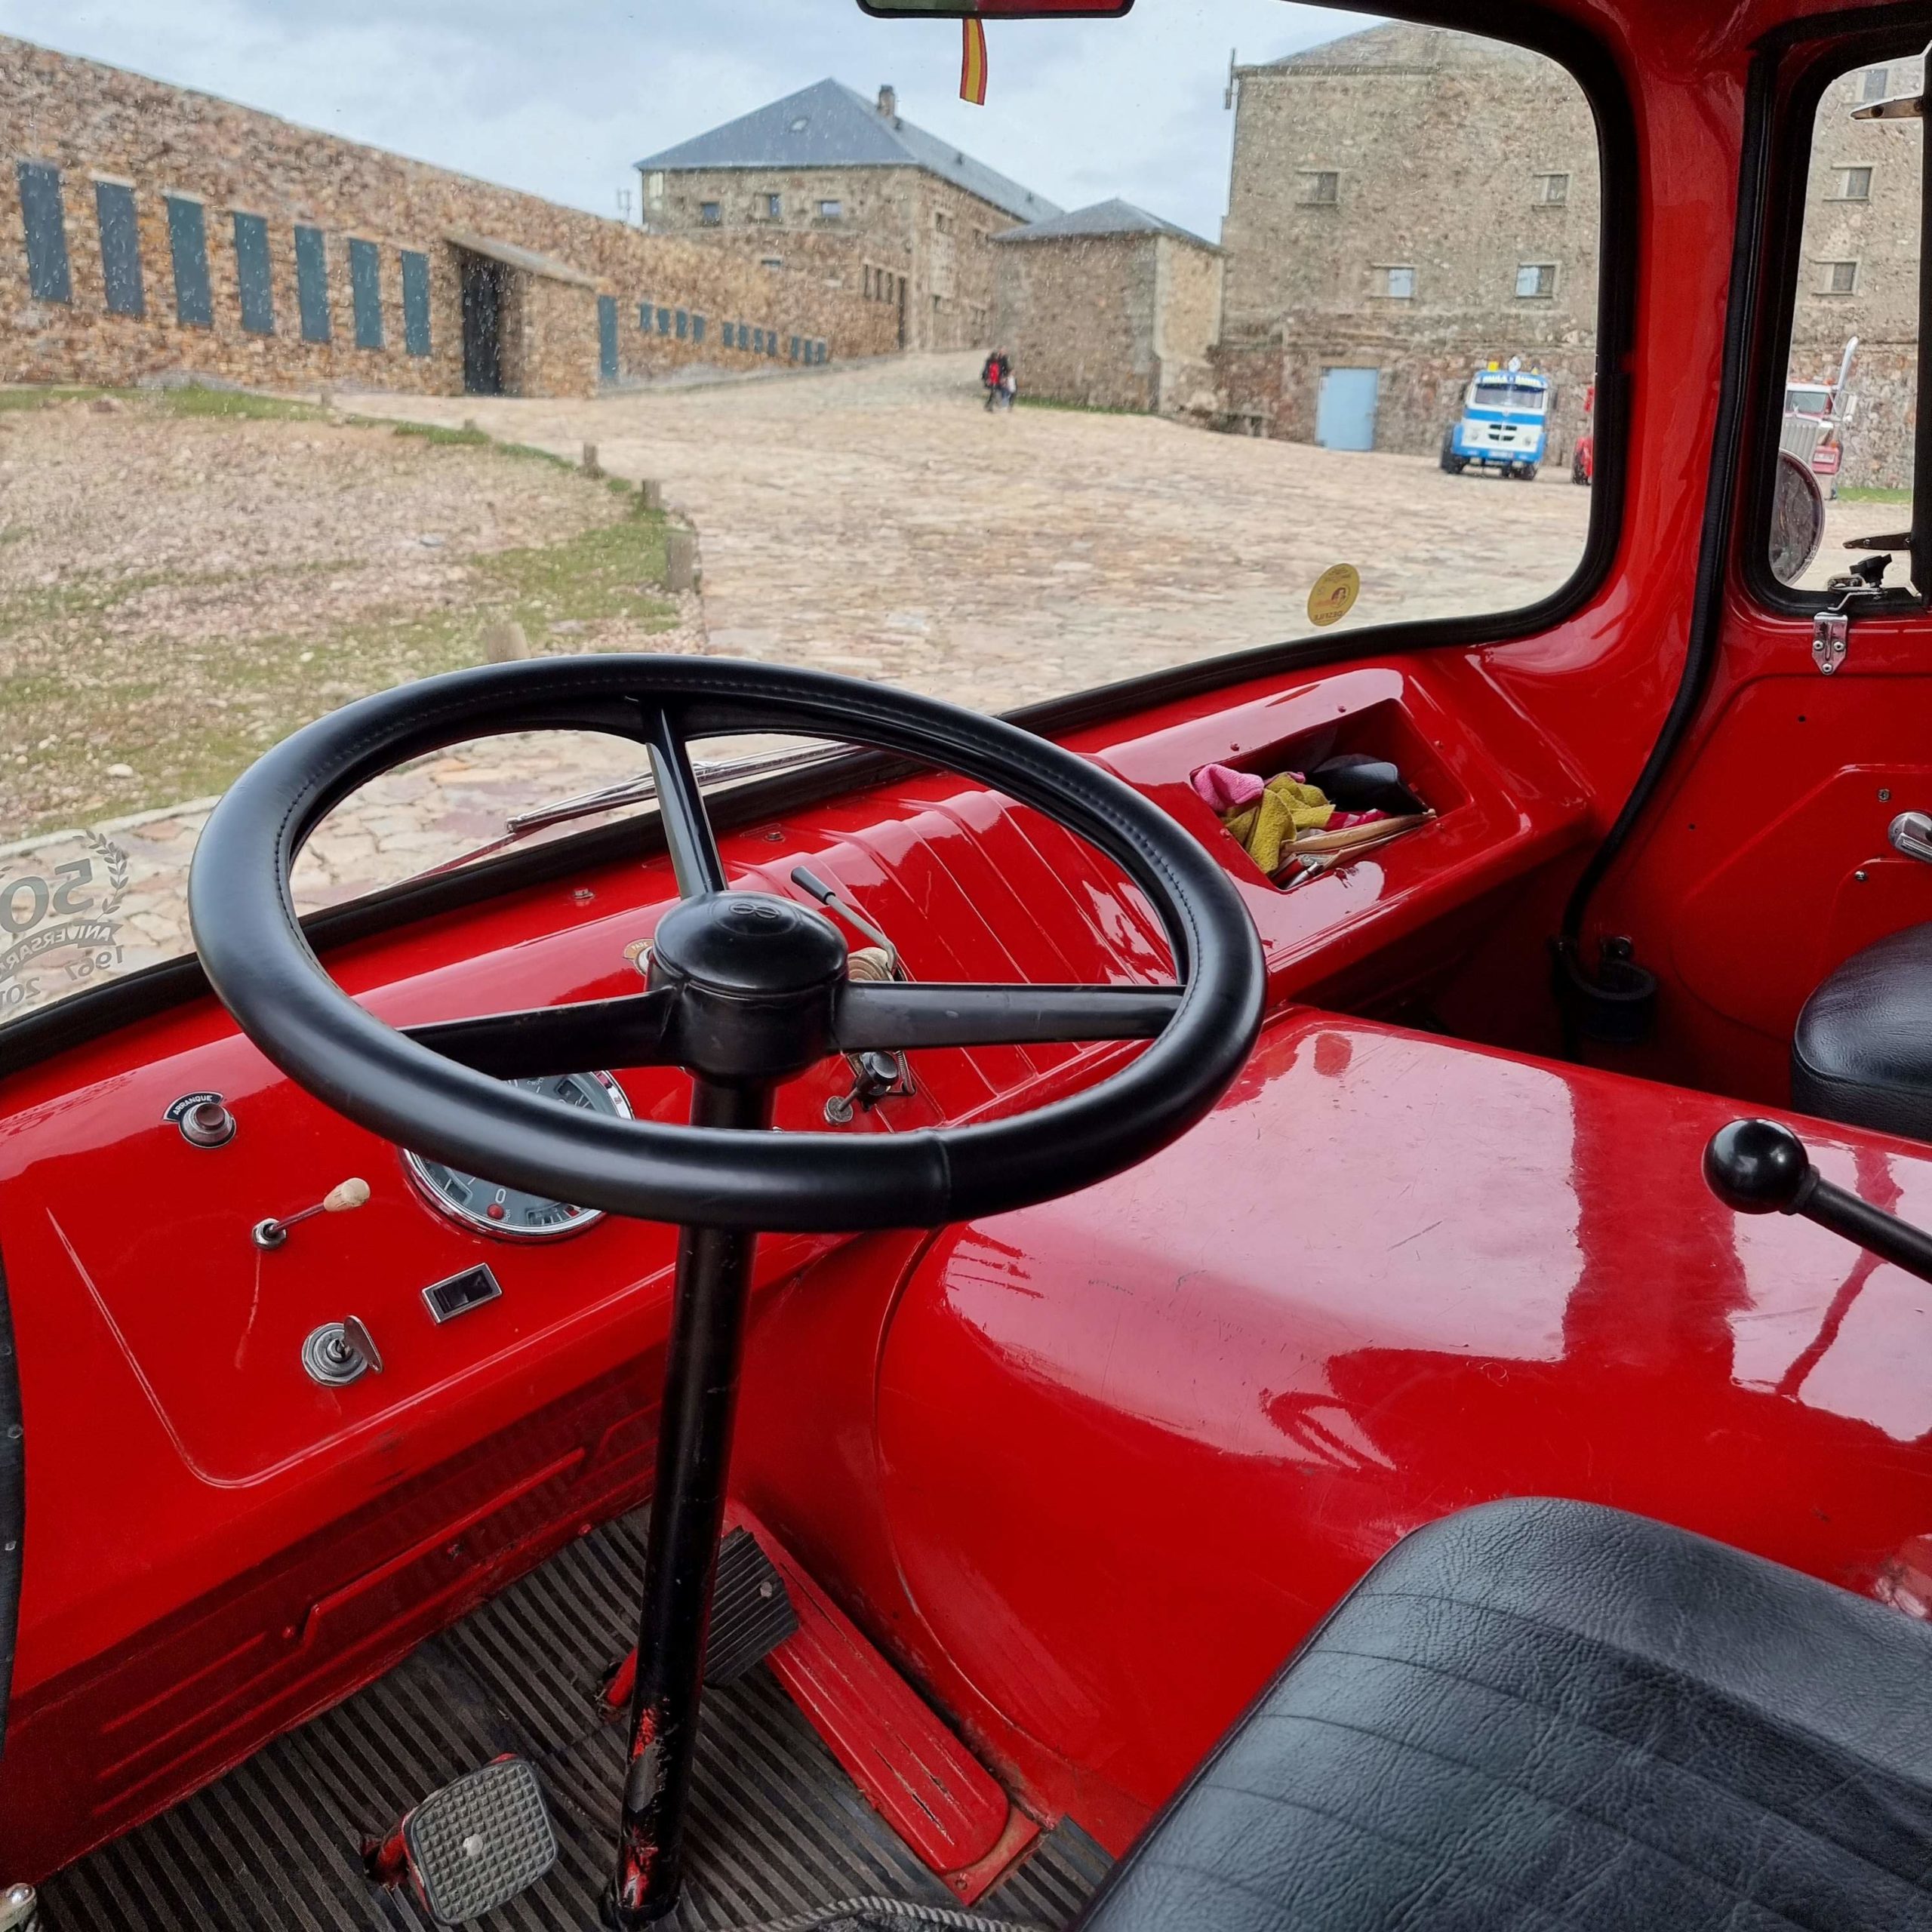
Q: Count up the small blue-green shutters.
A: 11